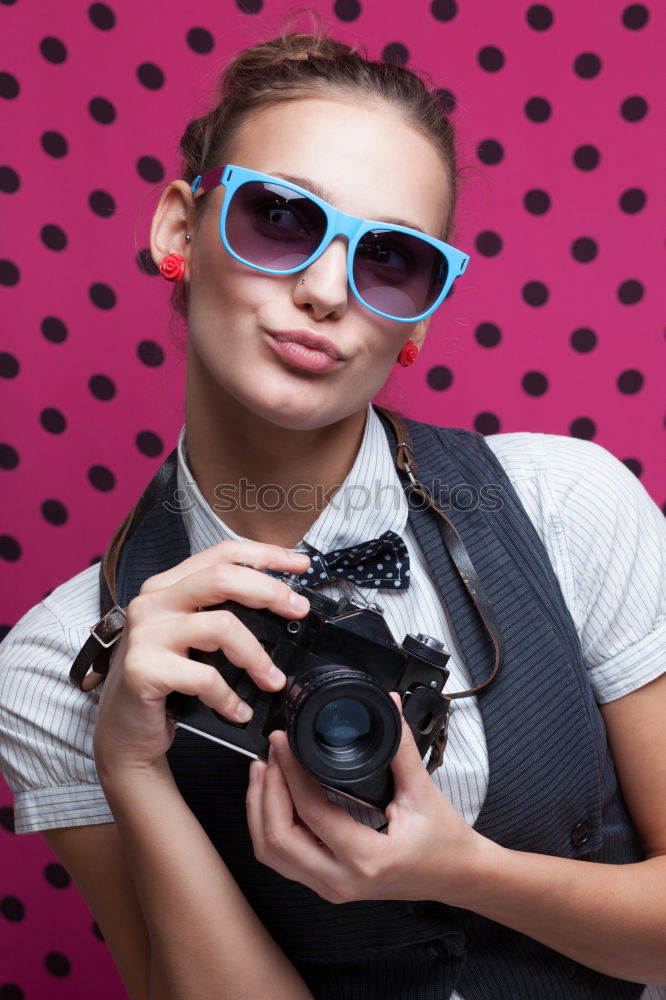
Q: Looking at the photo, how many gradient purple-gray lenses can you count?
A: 2